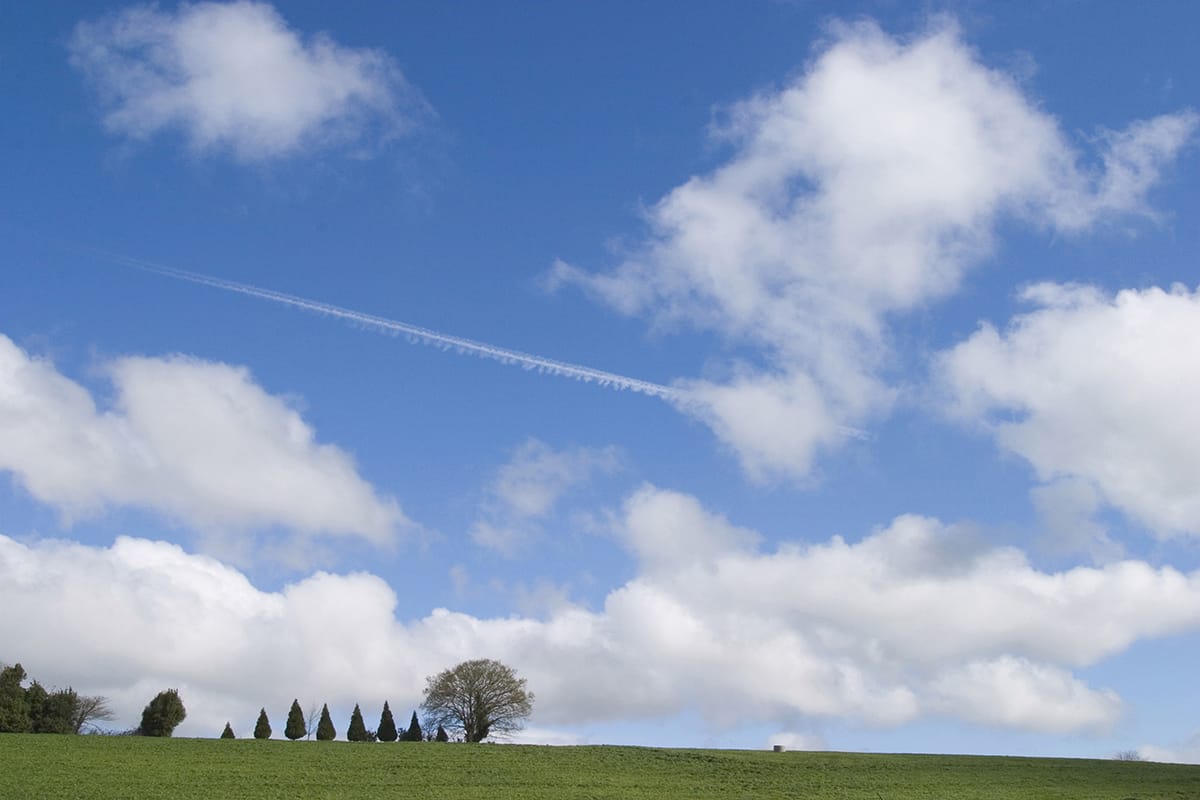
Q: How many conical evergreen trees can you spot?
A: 8